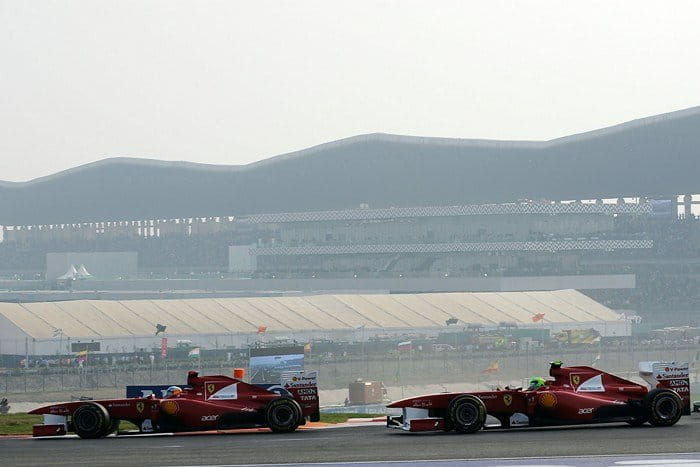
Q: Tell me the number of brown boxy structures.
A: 1